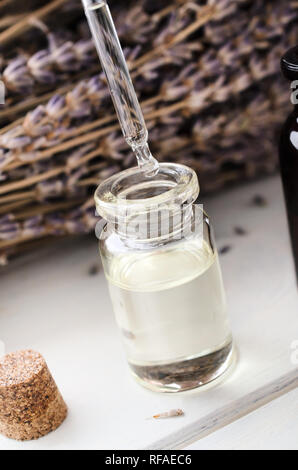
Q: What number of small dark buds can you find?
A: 4